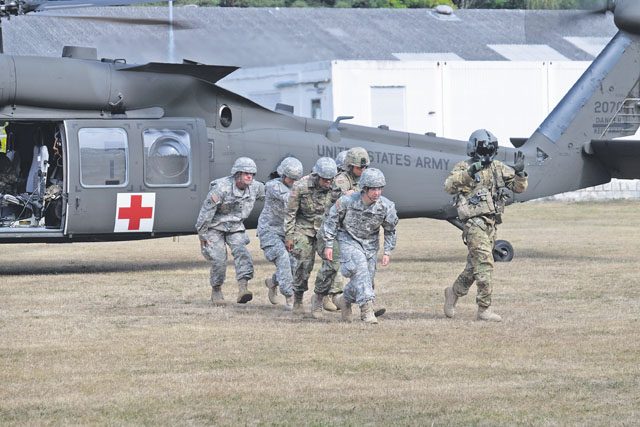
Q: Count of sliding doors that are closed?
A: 0